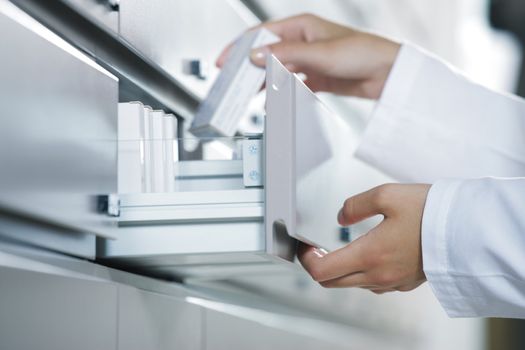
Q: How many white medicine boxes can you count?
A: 5